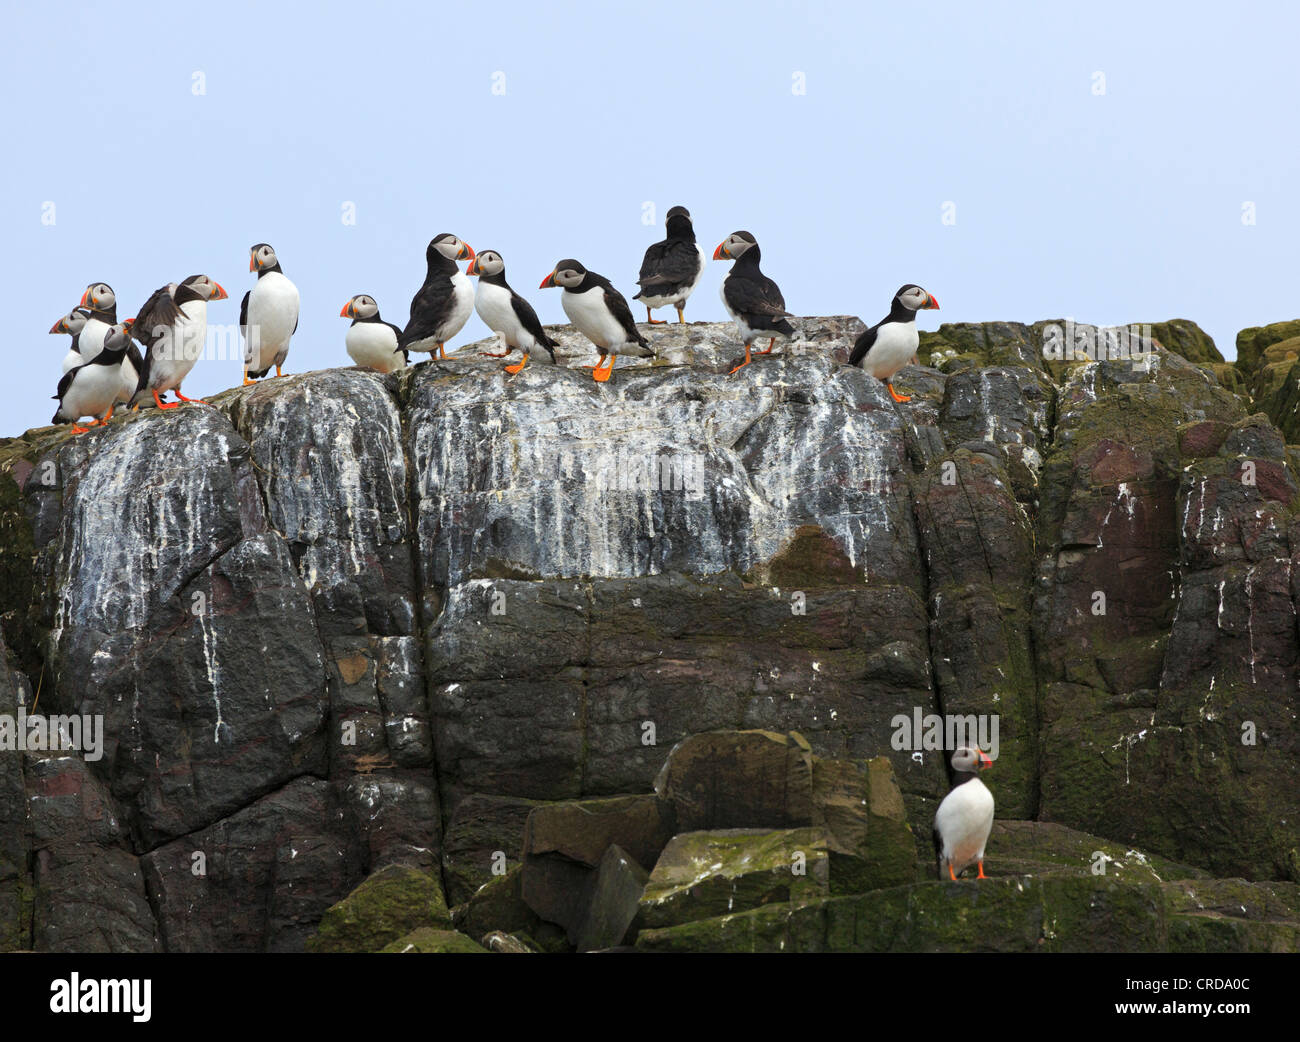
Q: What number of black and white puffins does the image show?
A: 13